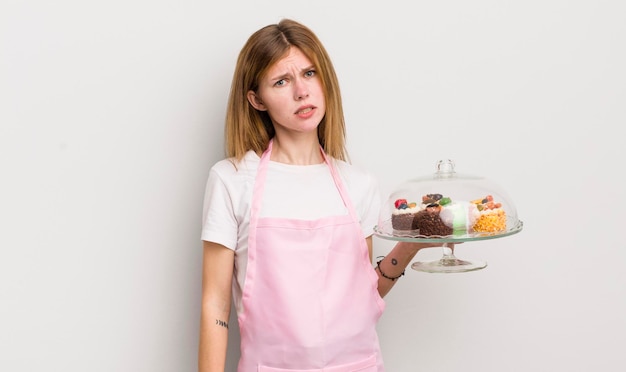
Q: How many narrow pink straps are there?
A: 2